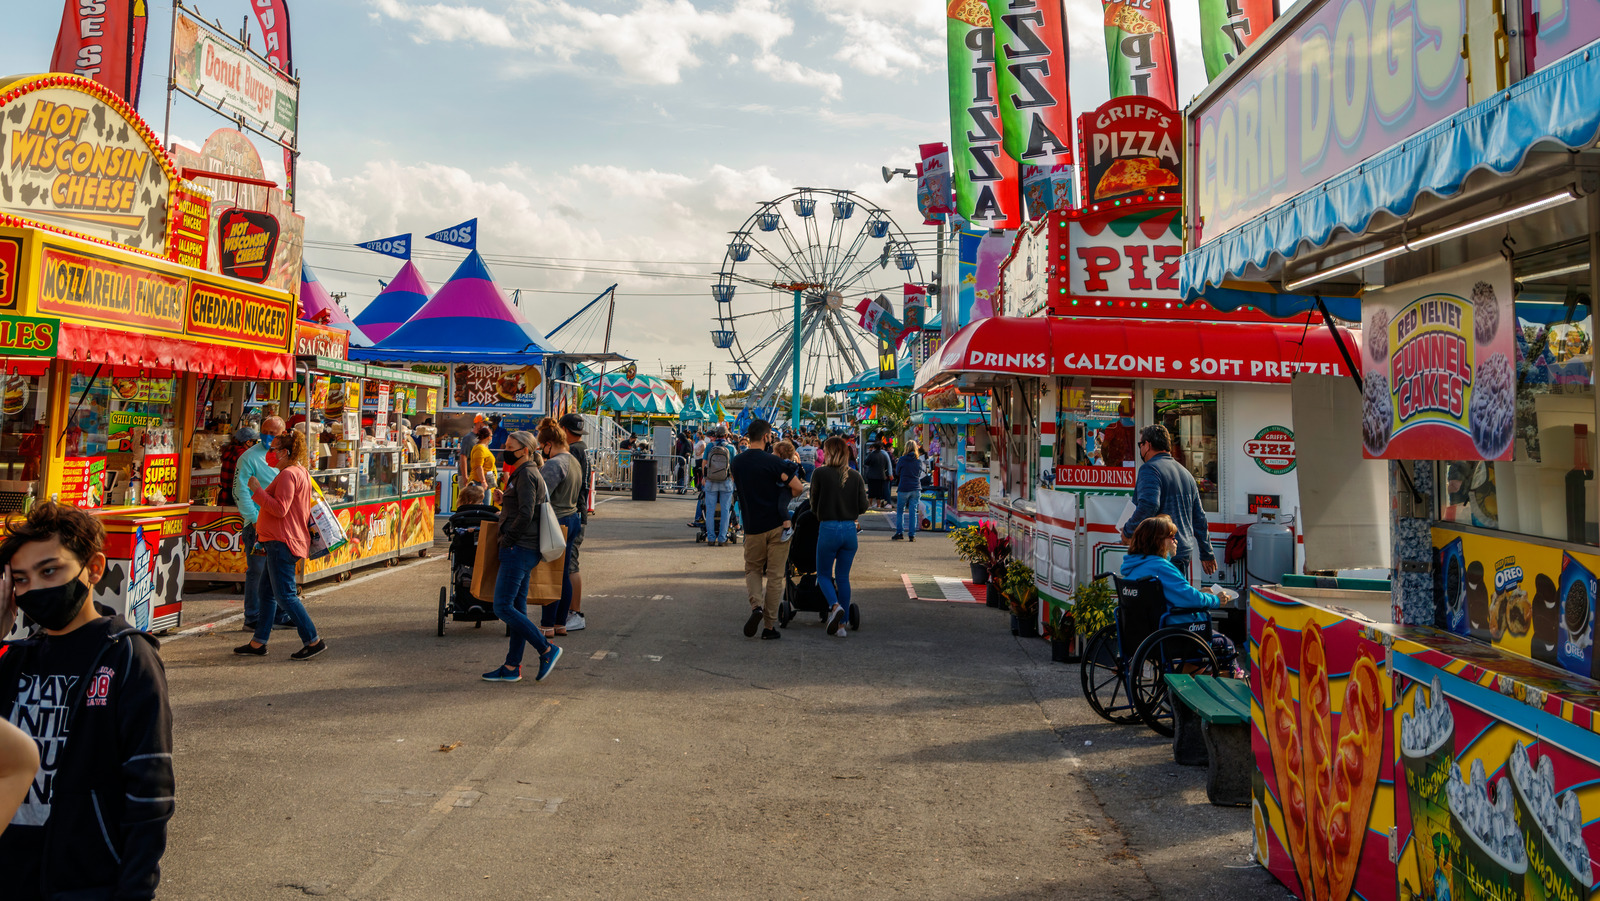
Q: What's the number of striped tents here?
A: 3